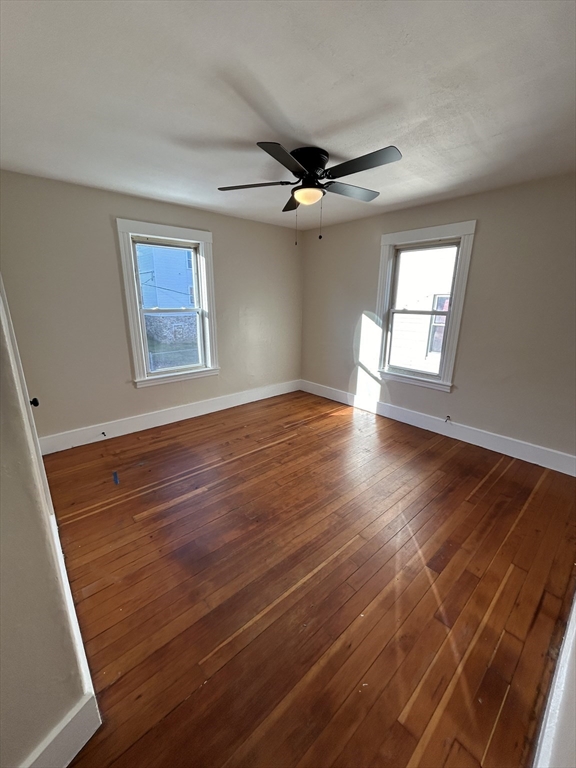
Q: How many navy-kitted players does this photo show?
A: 0